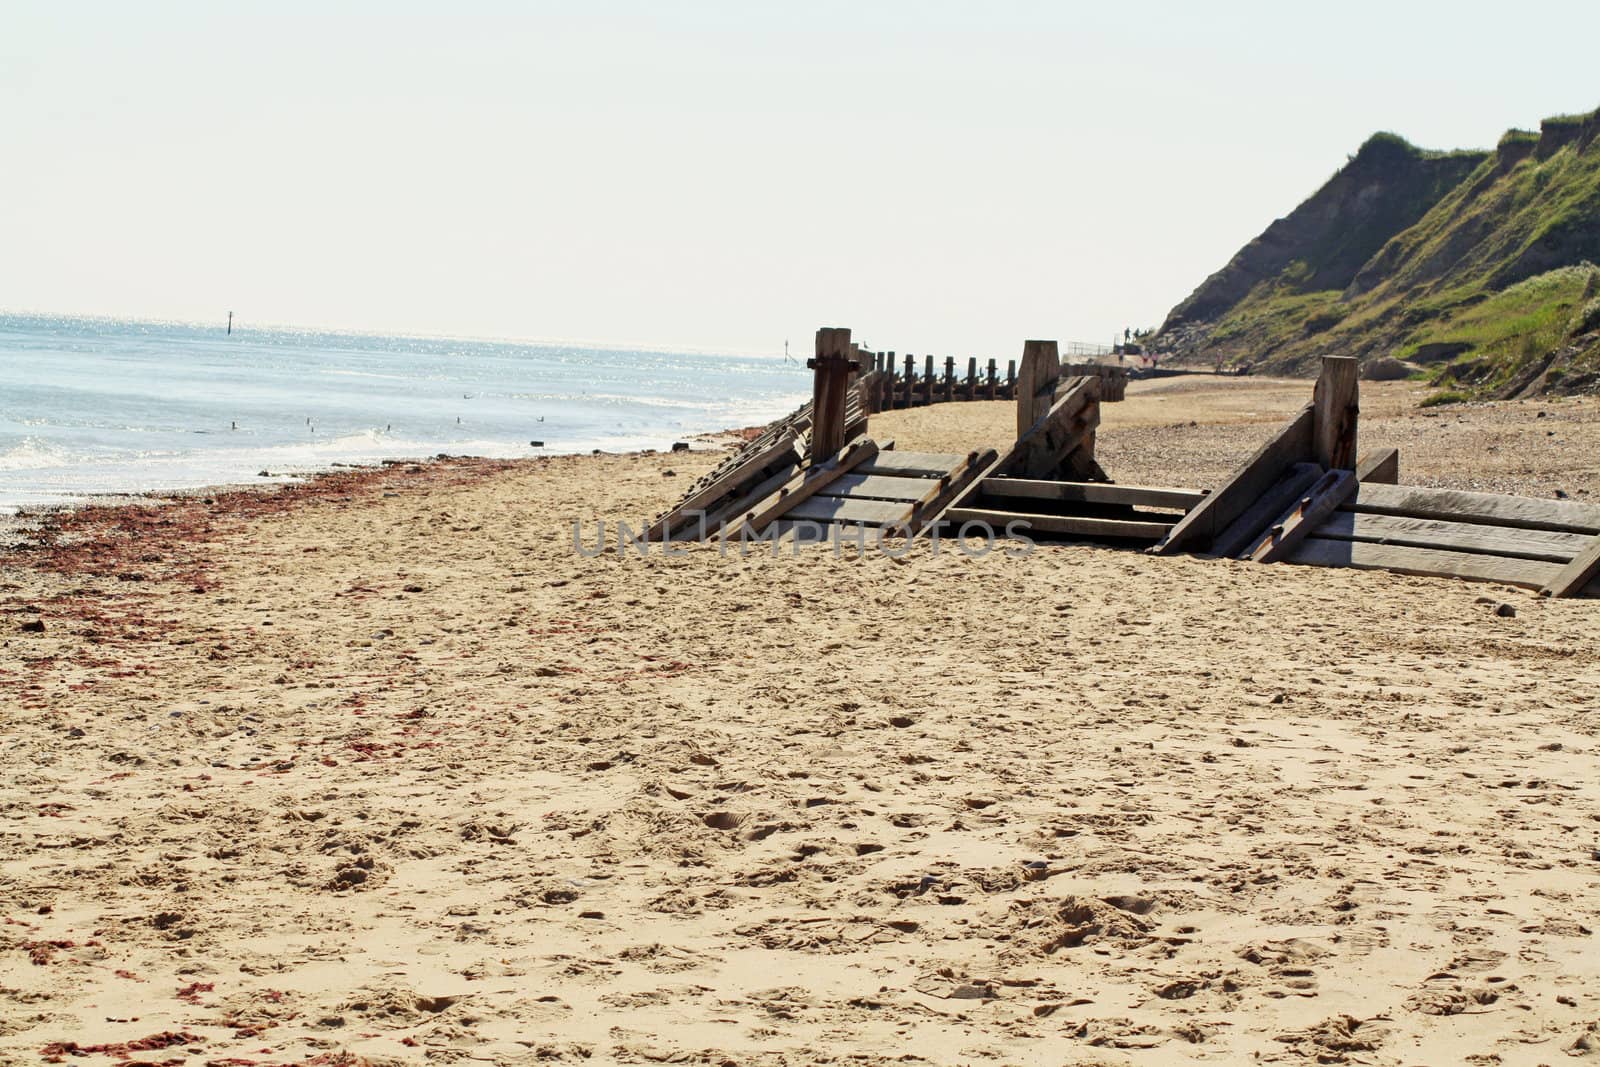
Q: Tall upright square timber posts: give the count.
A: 3